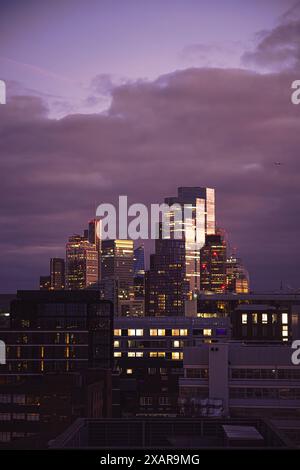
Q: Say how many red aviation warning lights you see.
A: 3